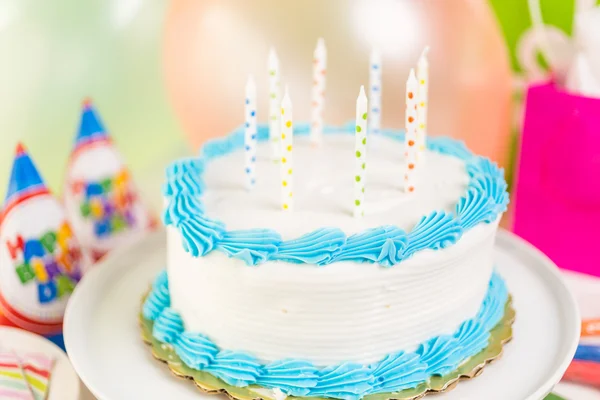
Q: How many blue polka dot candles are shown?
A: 2